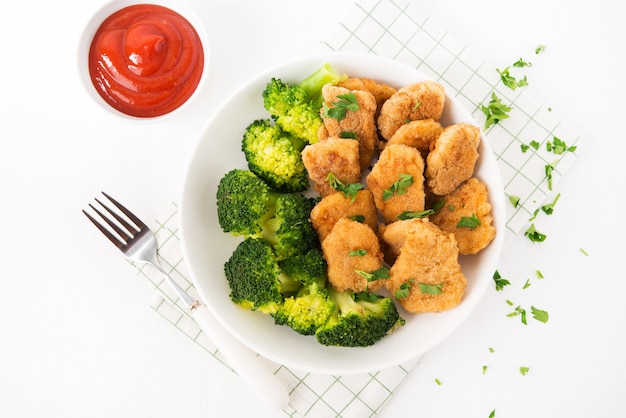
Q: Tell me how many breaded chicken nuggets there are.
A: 12